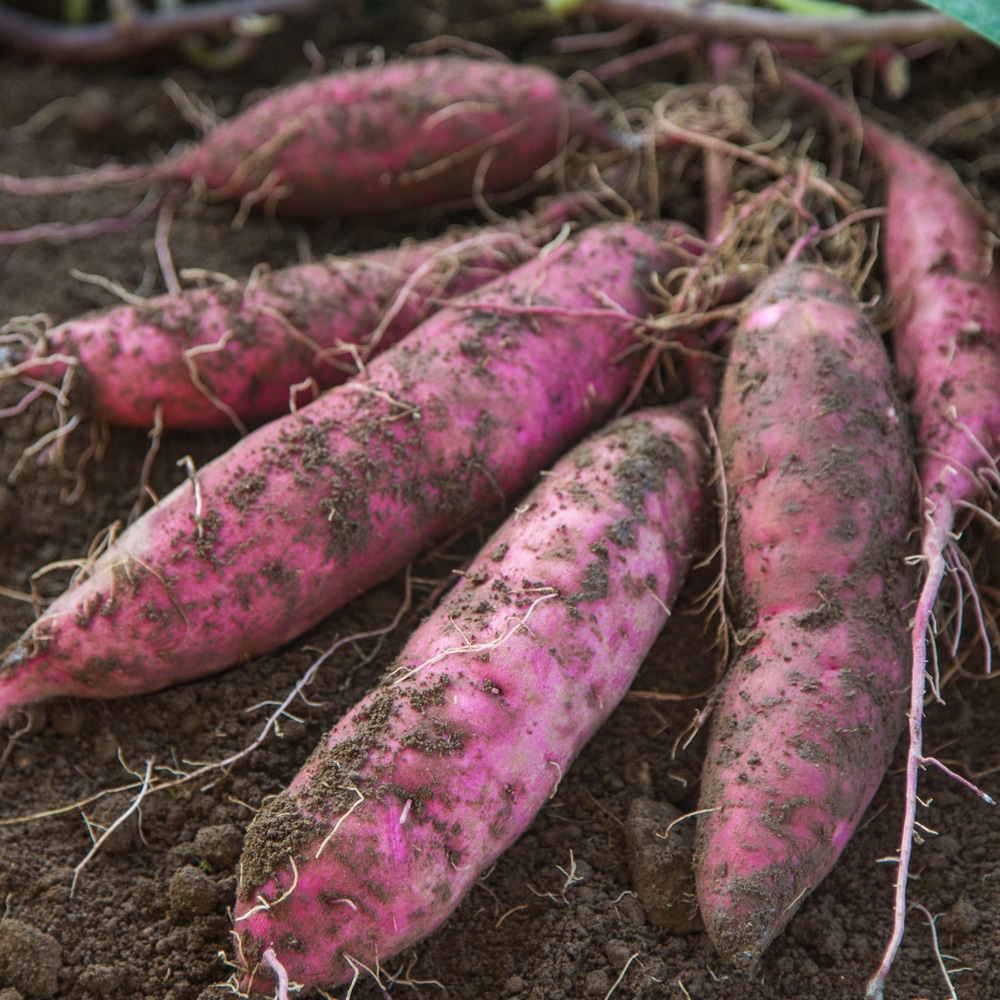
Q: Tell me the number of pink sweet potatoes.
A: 6